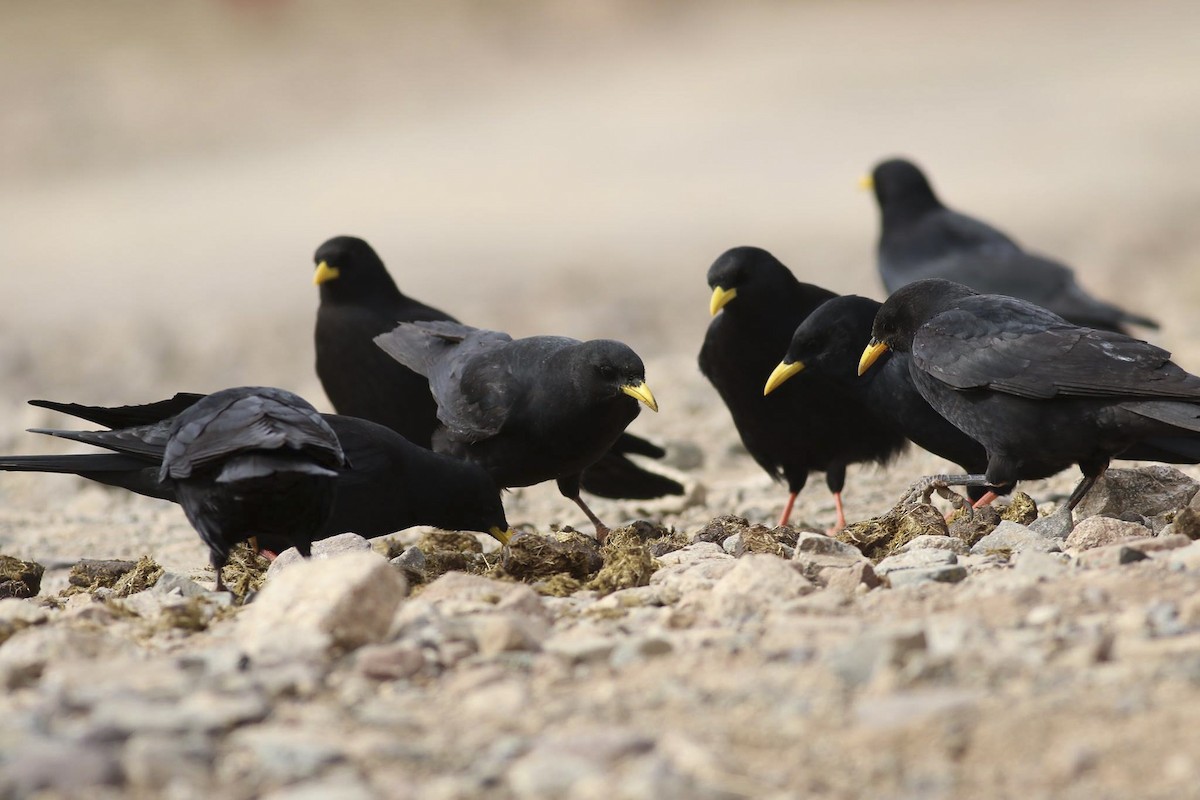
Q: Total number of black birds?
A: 8